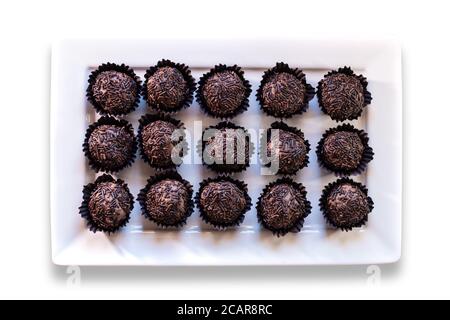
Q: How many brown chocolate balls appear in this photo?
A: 15